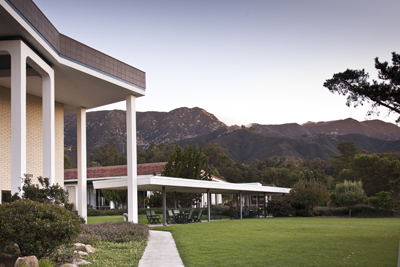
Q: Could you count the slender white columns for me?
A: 4